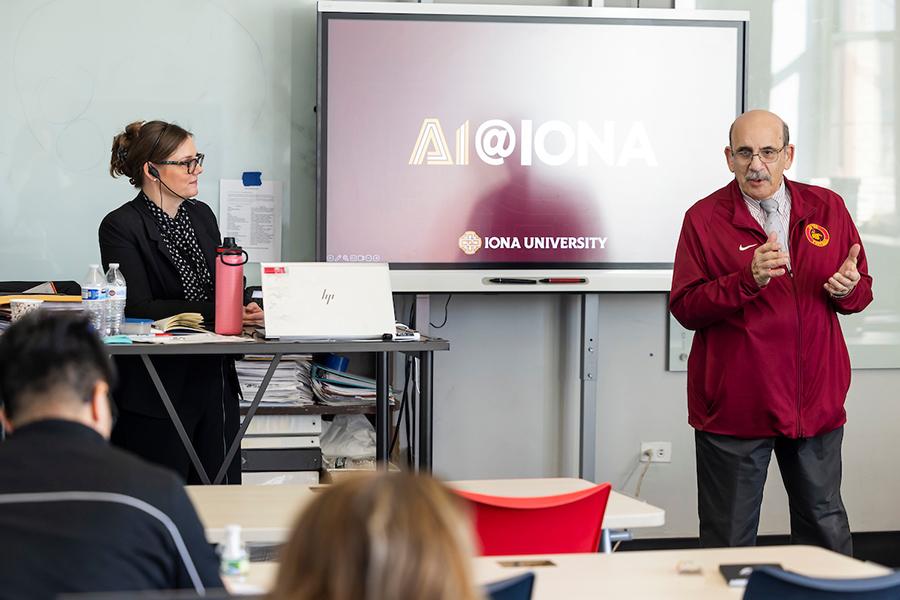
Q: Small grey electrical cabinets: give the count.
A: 0